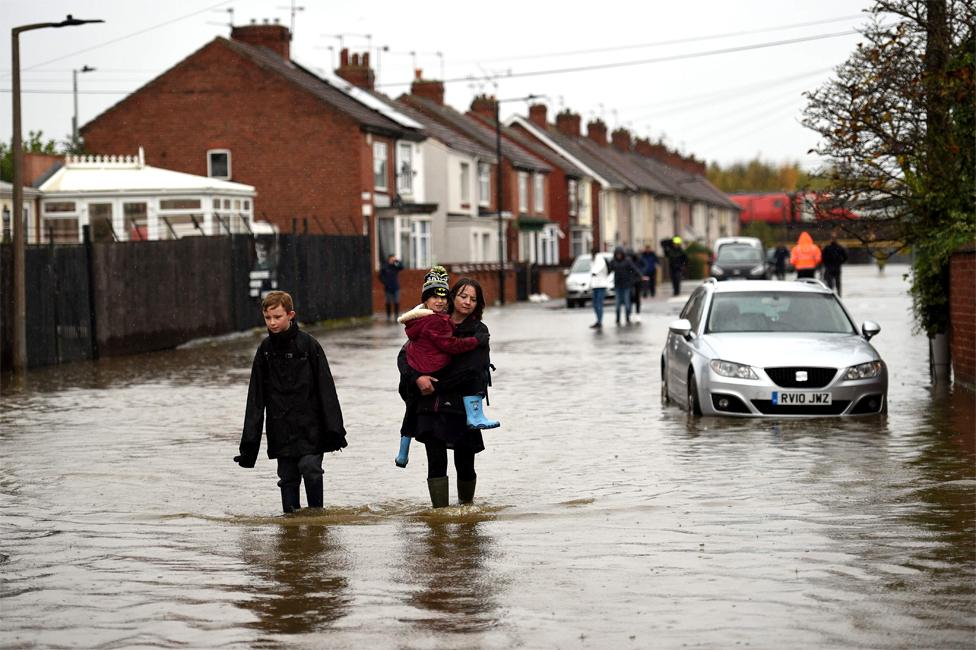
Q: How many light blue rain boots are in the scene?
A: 2